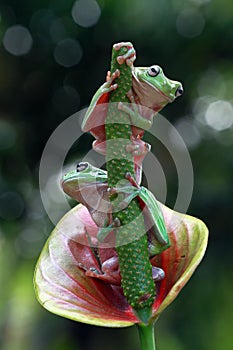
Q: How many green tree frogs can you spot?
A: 2